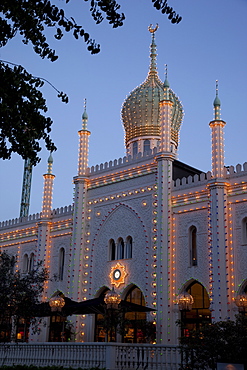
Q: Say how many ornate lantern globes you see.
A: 4